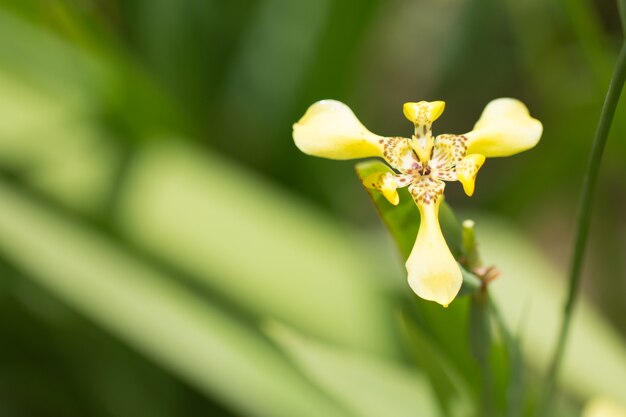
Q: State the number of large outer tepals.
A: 3